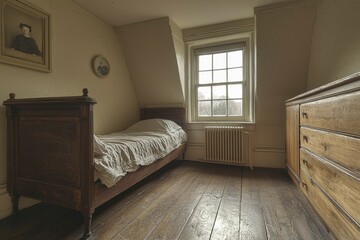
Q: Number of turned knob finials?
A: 2